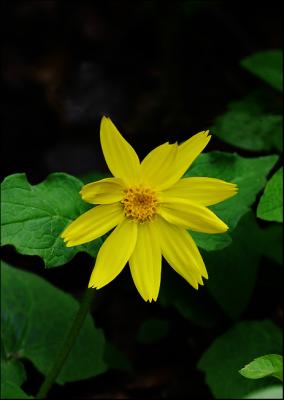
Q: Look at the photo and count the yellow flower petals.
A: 10